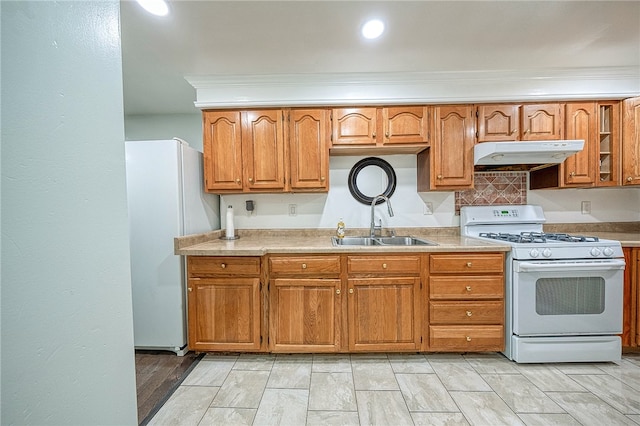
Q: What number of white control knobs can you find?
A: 4